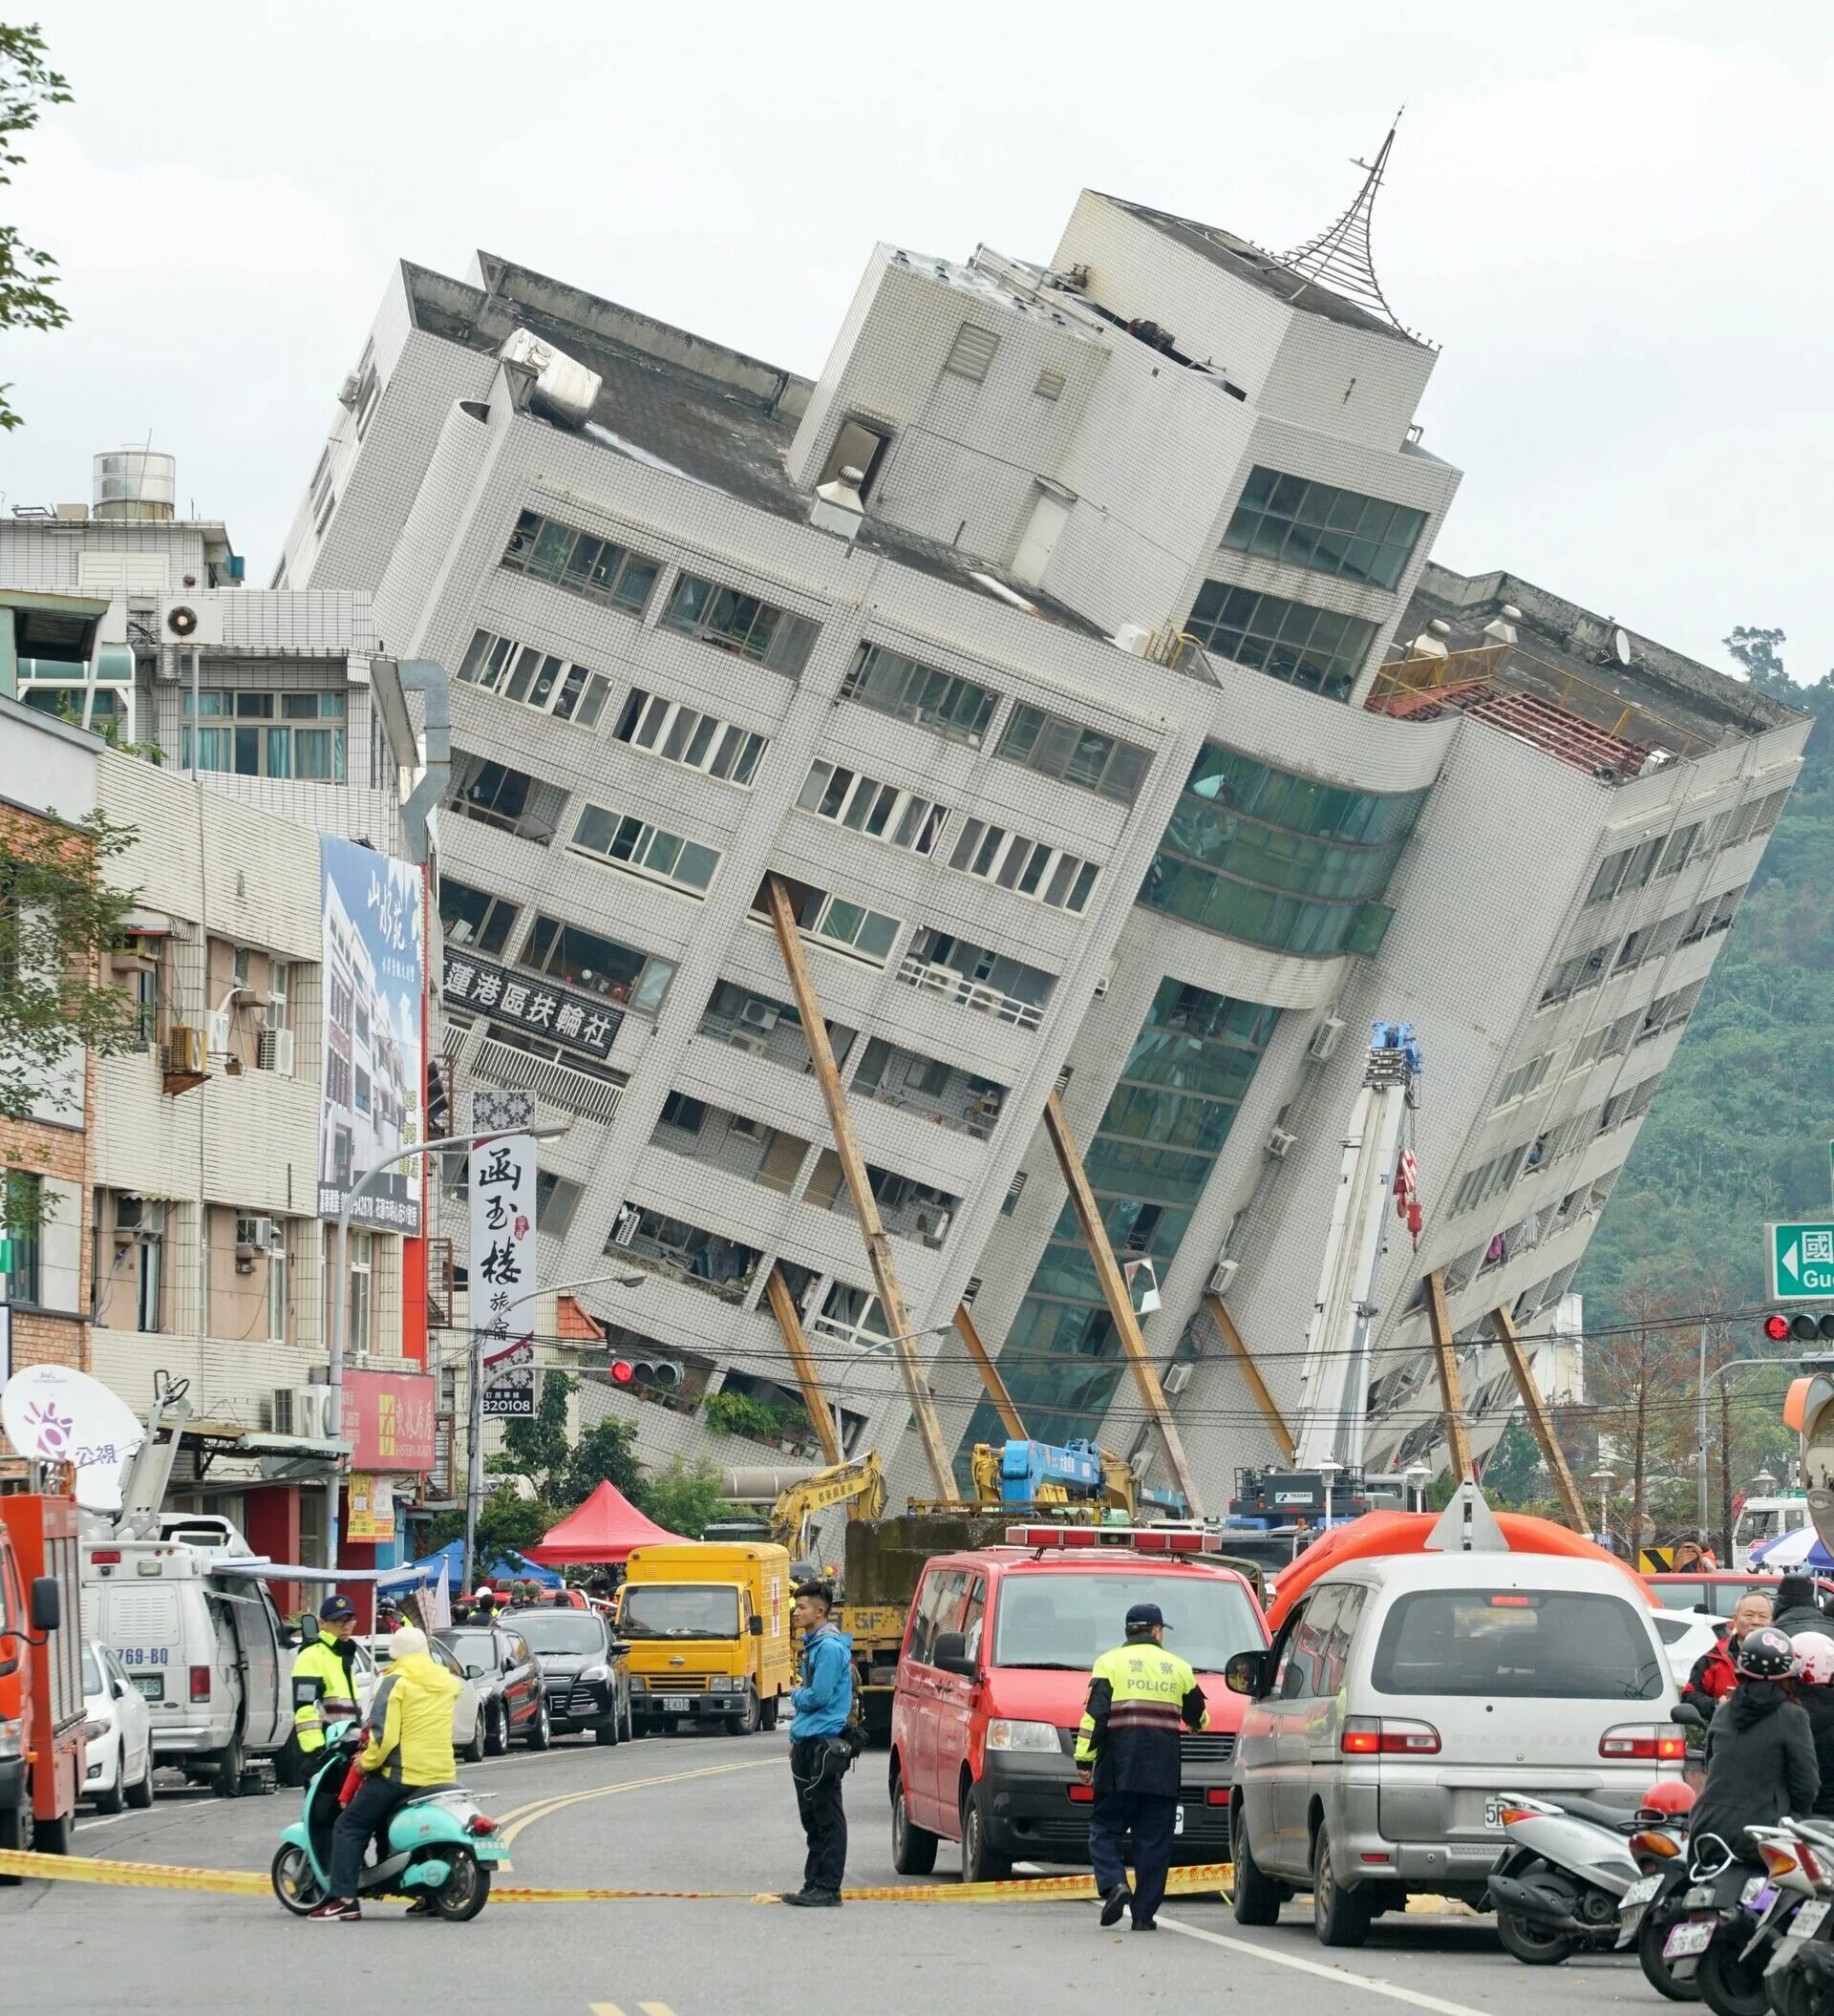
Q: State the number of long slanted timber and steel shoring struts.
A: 7